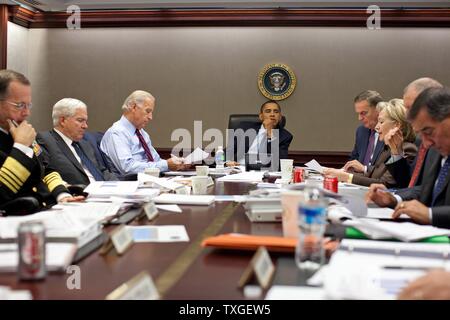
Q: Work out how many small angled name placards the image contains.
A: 4